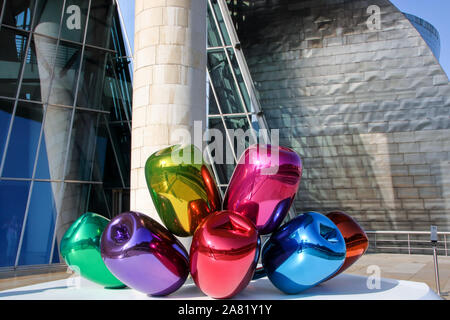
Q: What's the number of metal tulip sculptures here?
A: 7